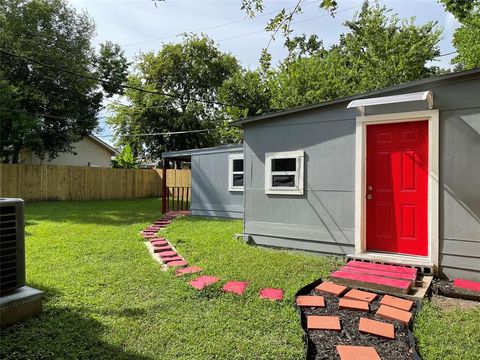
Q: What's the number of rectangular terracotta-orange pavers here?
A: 9